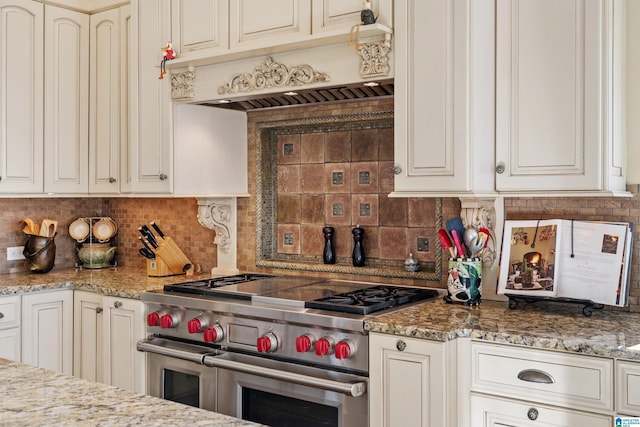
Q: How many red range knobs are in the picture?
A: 8